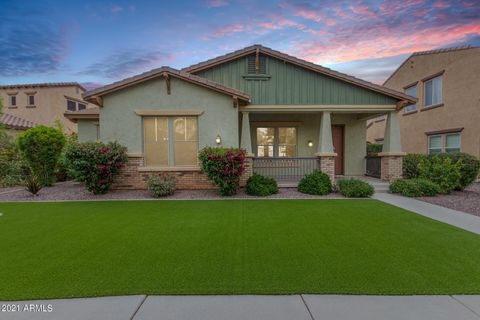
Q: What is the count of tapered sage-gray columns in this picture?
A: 3